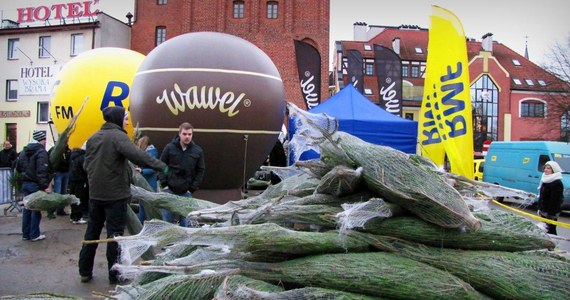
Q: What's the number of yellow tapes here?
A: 1